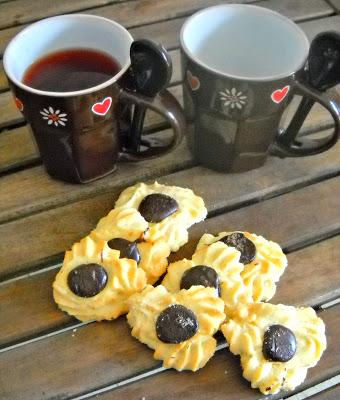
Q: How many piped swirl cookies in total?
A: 7